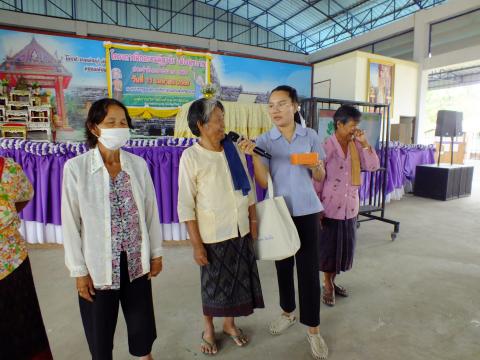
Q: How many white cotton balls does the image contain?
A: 0